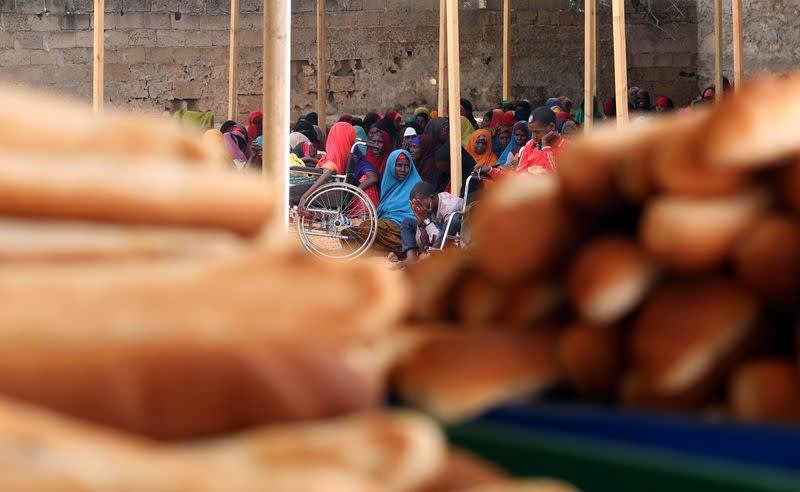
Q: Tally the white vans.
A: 0